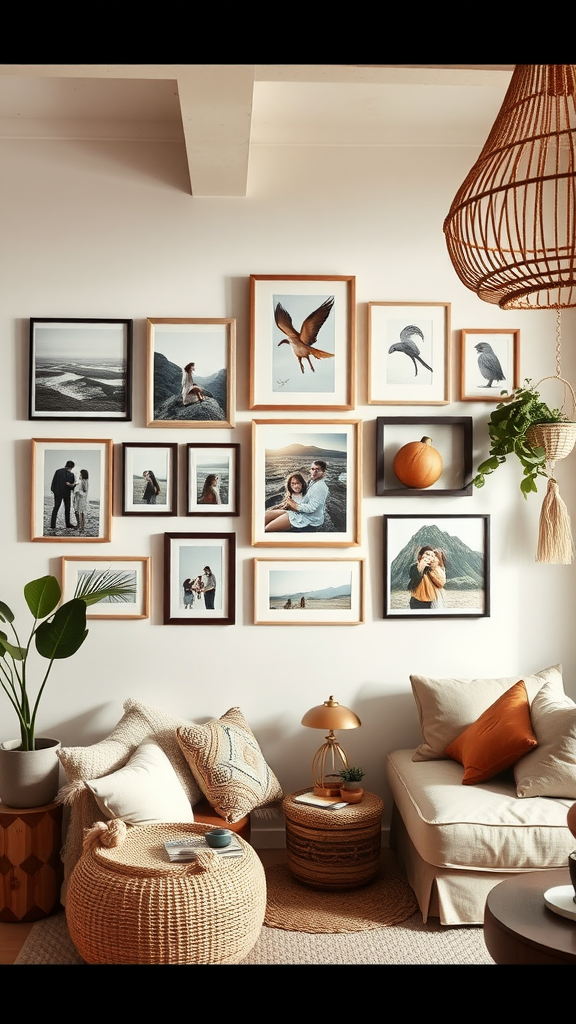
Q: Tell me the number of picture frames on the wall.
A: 14